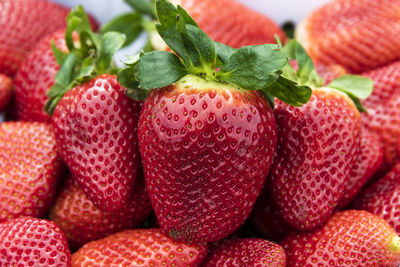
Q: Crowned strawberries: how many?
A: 3